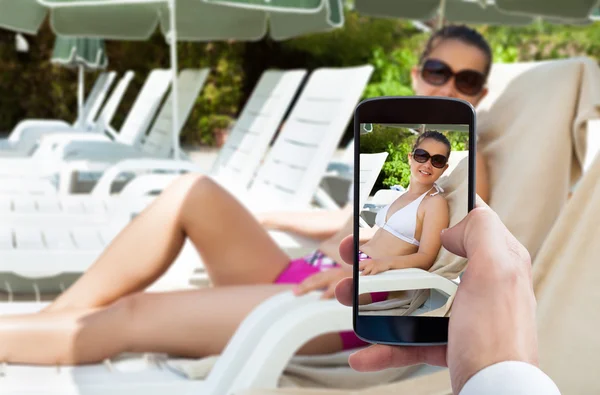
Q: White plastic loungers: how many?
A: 7